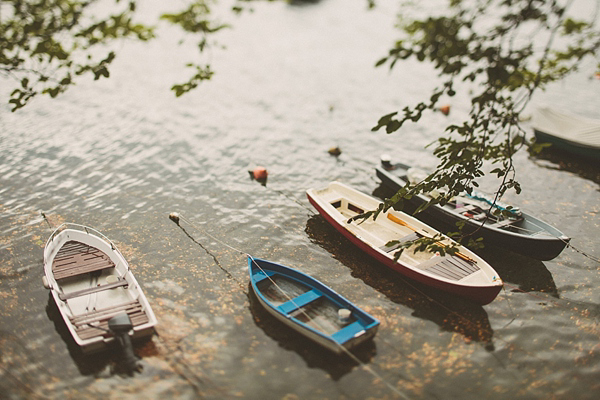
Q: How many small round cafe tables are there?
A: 0